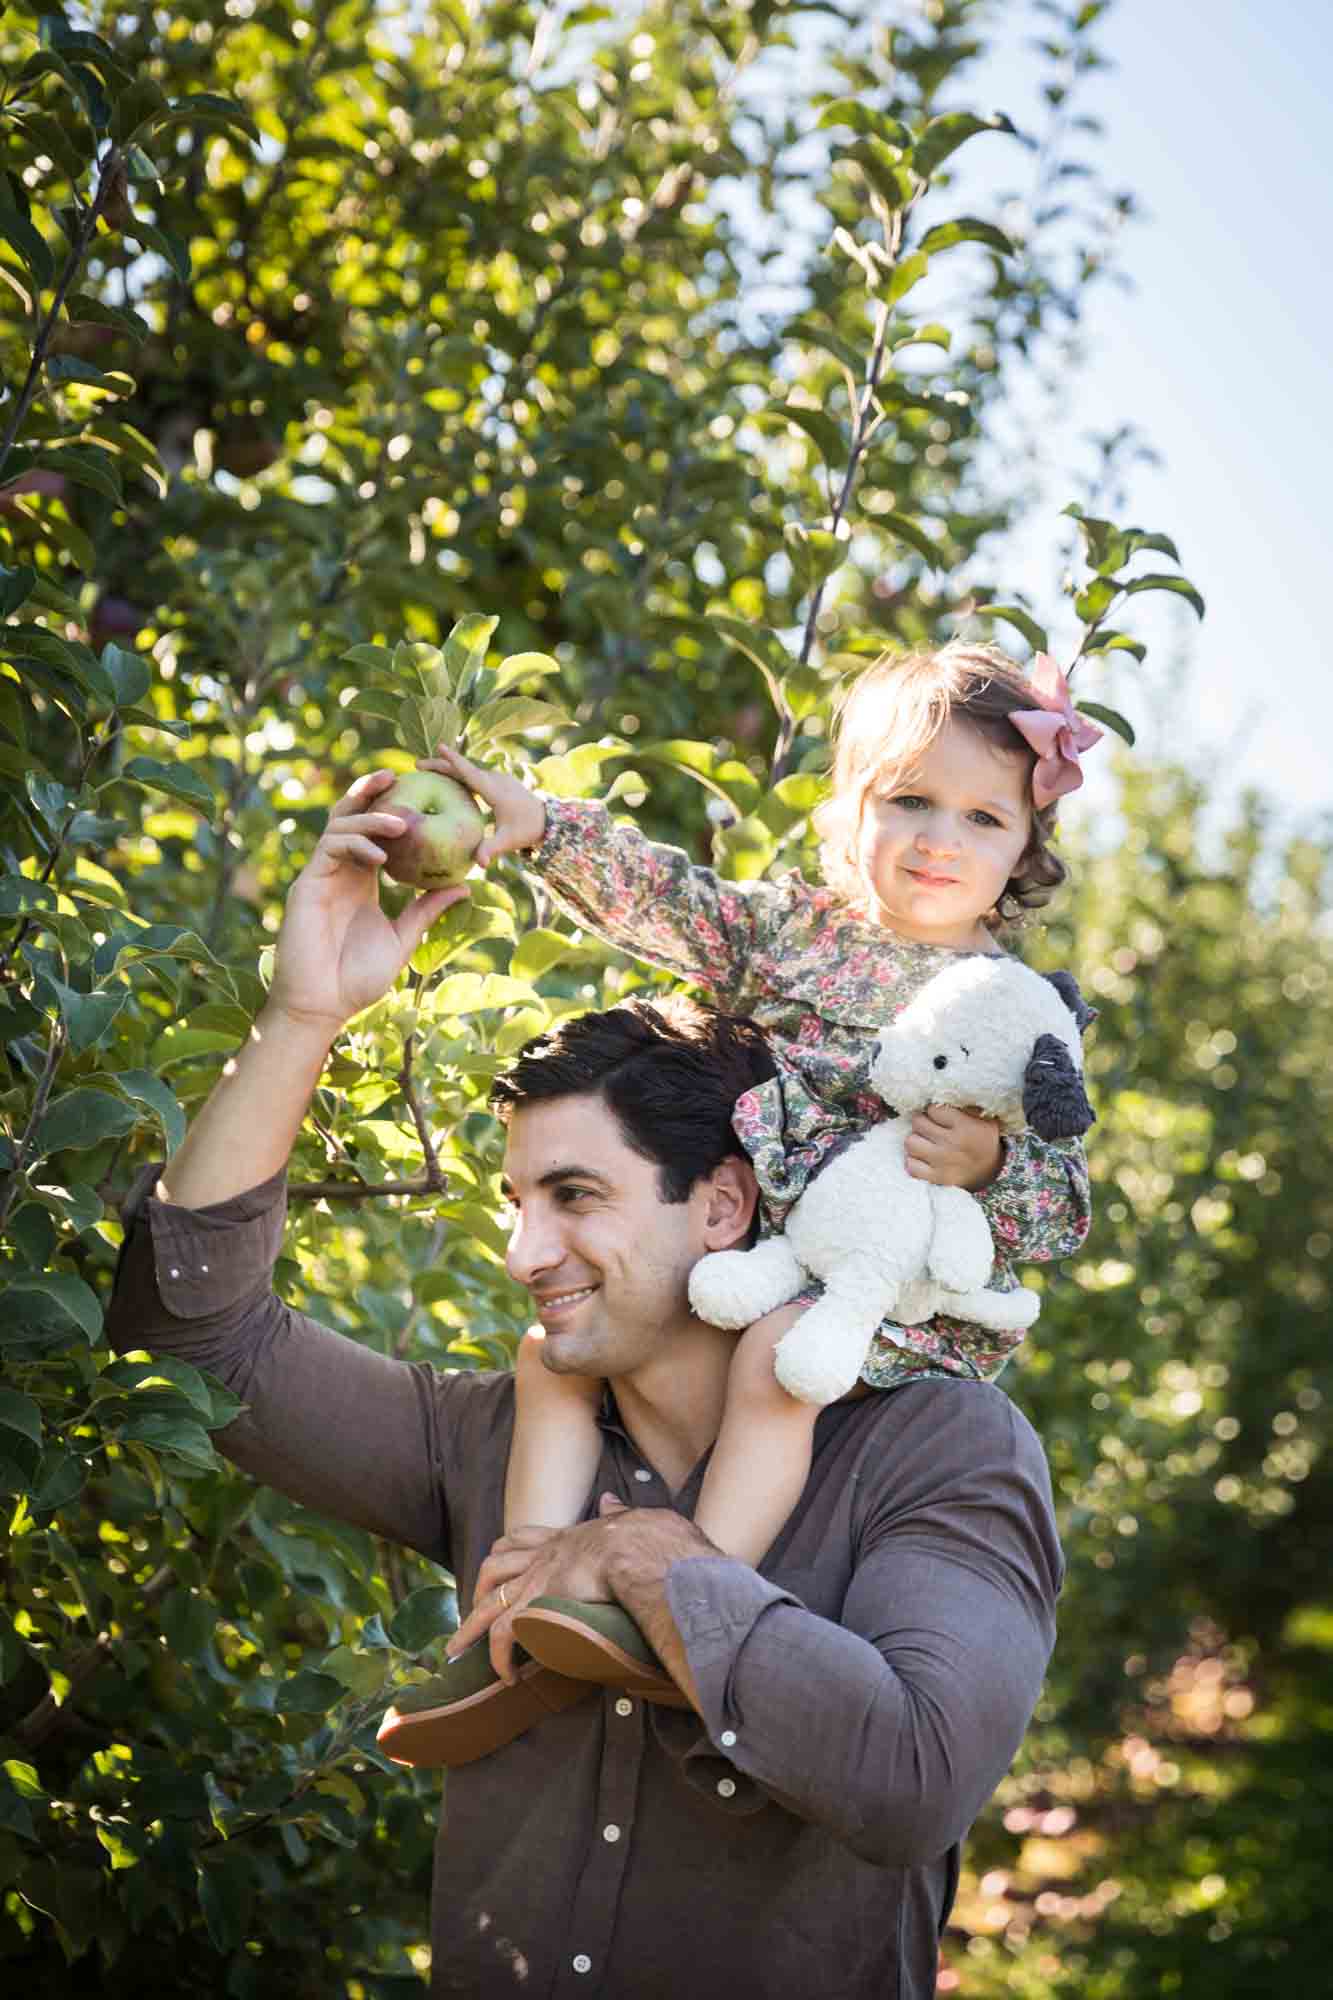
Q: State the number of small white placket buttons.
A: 4